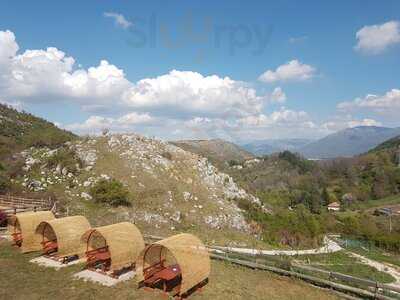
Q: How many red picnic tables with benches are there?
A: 4